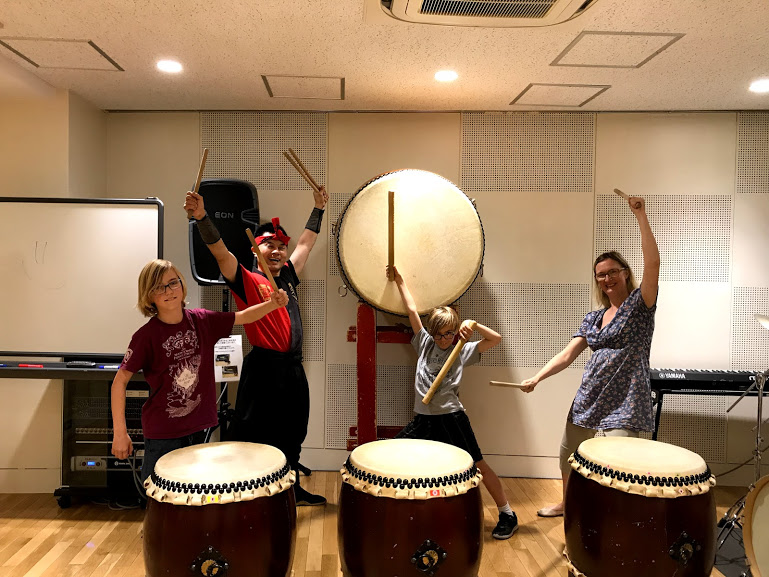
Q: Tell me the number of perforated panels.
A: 10